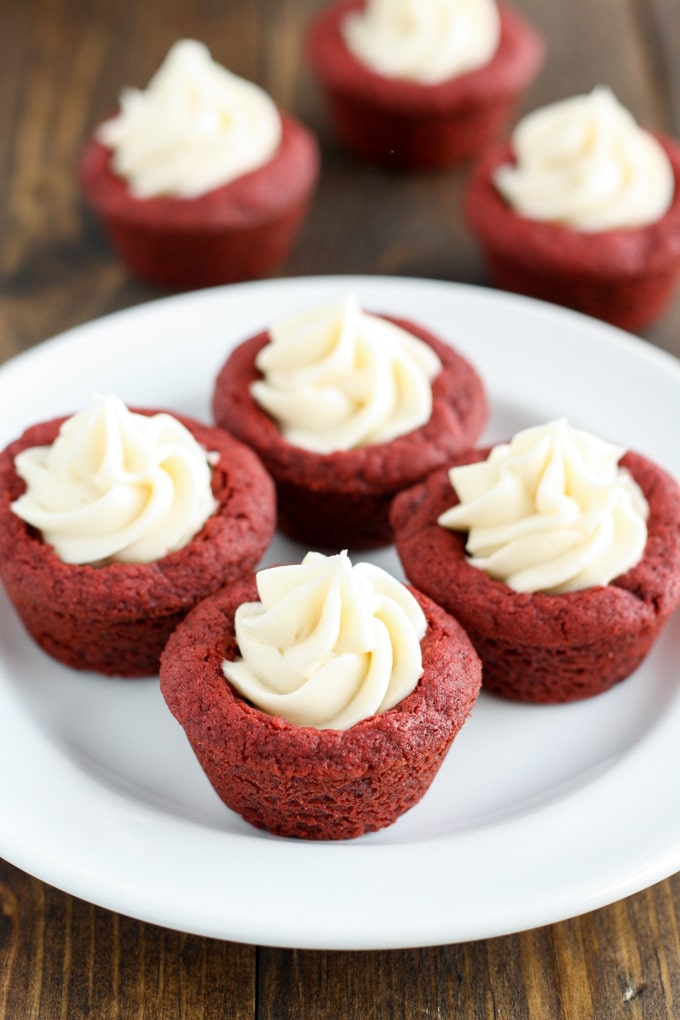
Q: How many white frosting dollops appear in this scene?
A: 7